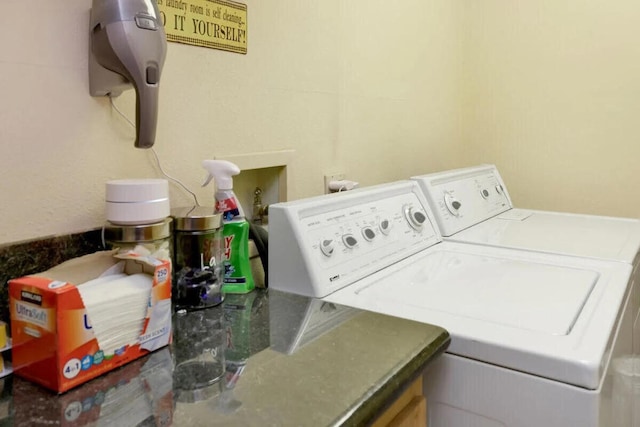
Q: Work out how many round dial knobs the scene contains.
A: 8